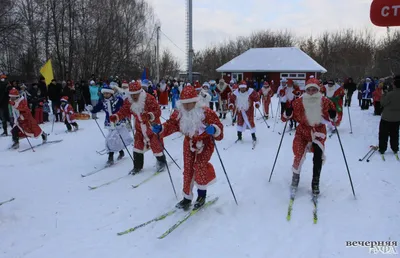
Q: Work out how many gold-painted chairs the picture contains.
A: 0